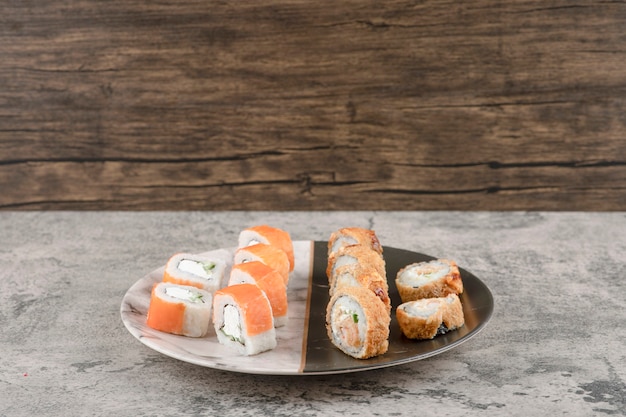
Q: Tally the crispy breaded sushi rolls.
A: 6